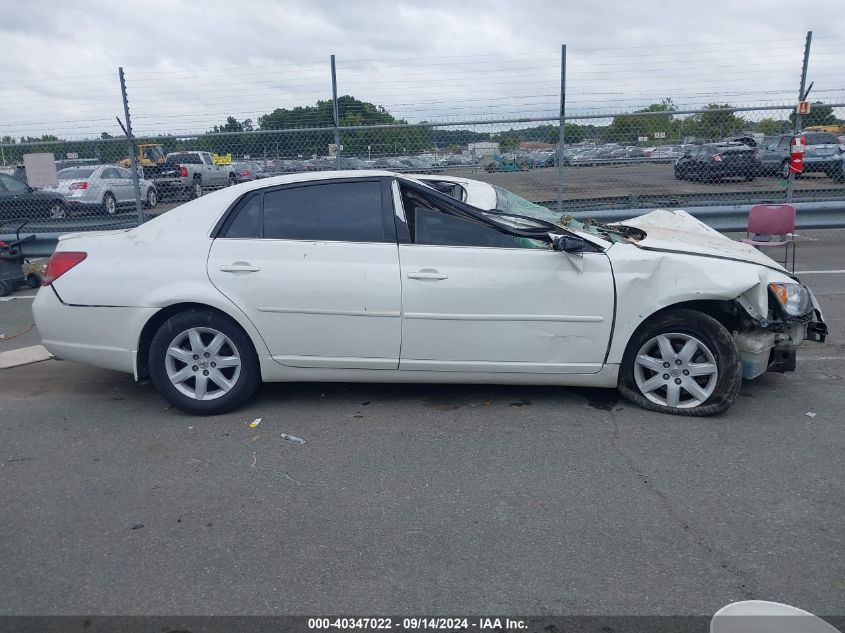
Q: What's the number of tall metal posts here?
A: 4